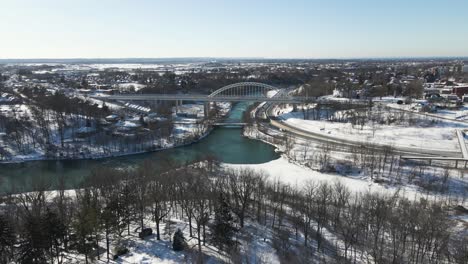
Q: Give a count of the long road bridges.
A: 1